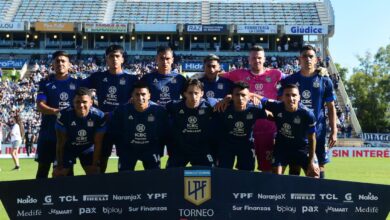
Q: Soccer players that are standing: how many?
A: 6